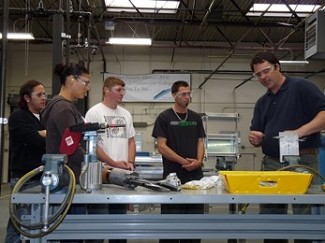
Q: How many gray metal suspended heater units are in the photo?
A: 1